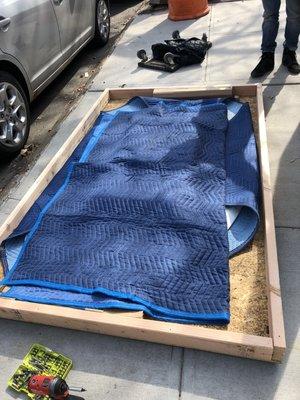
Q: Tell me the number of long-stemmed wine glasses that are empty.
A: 0